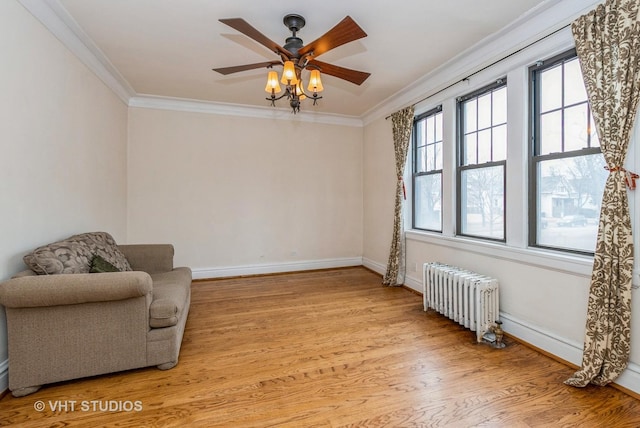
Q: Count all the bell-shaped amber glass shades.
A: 4